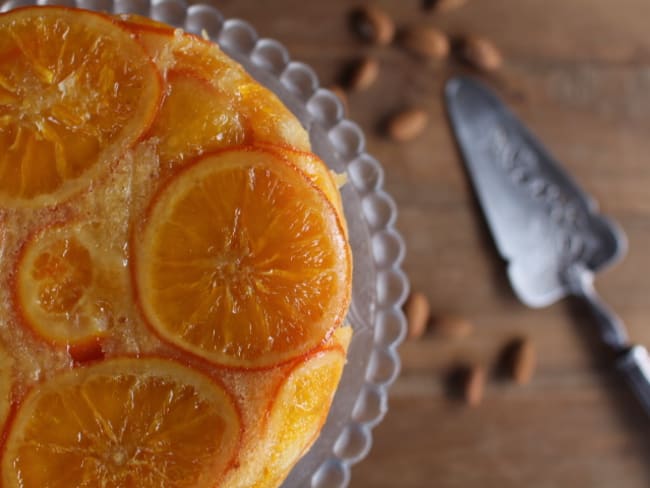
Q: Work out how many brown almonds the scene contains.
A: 11